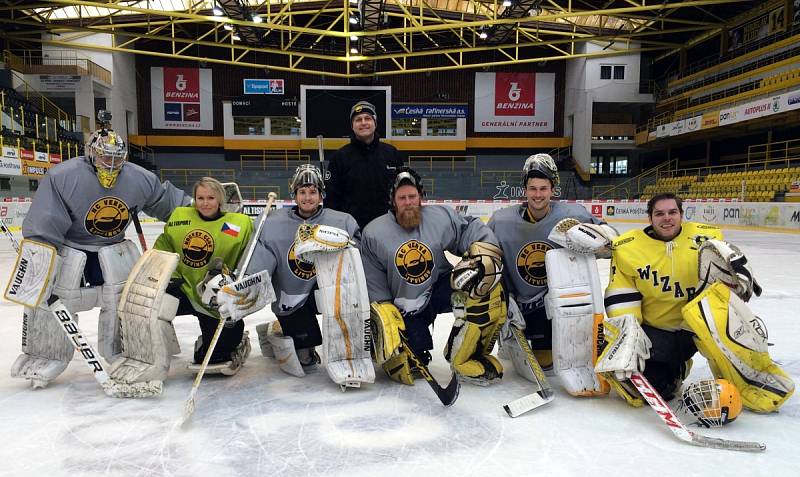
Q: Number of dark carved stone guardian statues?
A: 0